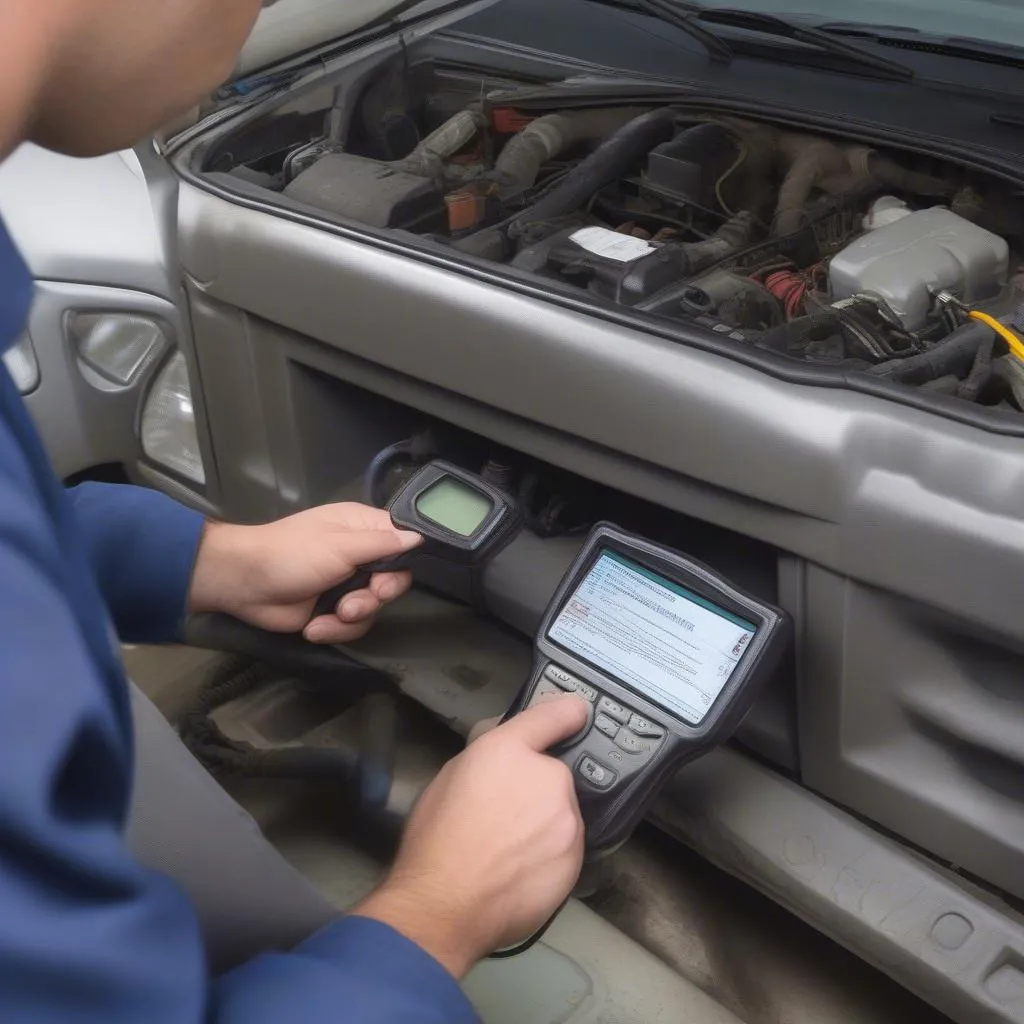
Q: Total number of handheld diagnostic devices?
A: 2